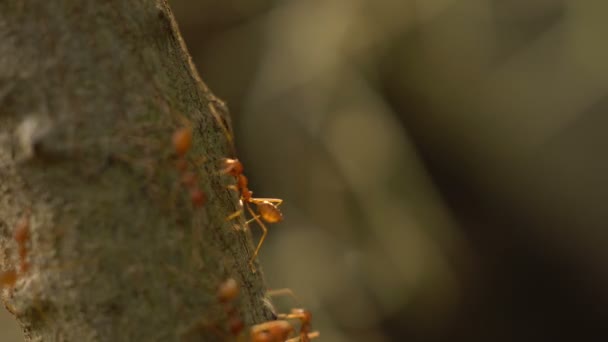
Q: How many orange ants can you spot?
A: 5